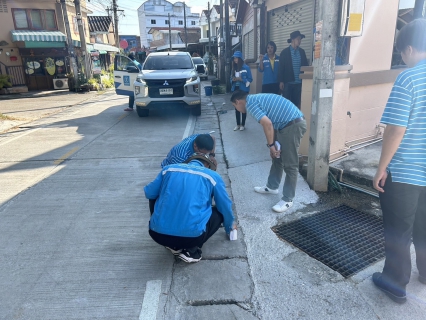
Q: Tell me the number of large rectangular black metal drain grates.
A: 1